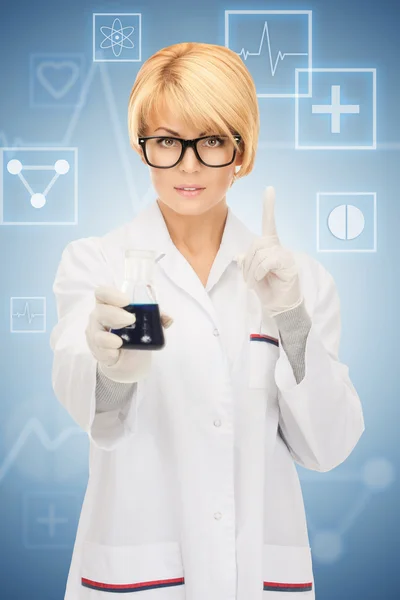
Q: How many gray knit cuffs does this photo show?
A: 2